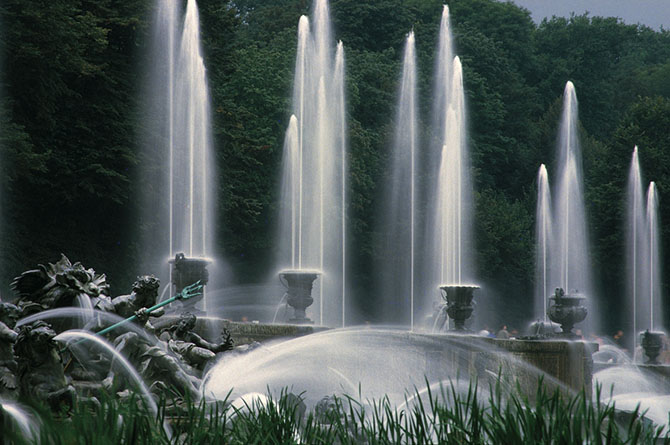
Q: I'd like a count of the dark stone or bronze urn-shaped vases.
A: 5